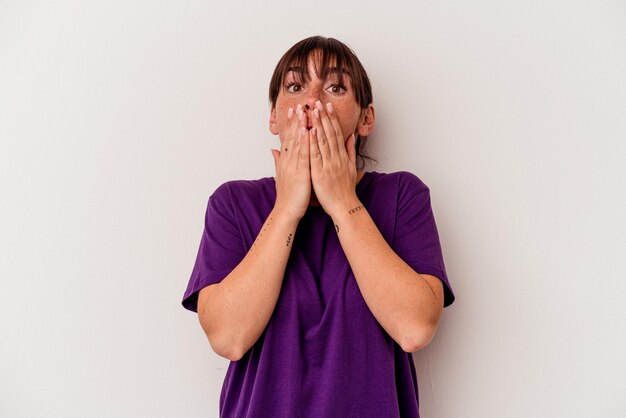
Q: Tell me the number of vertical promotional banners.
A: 0